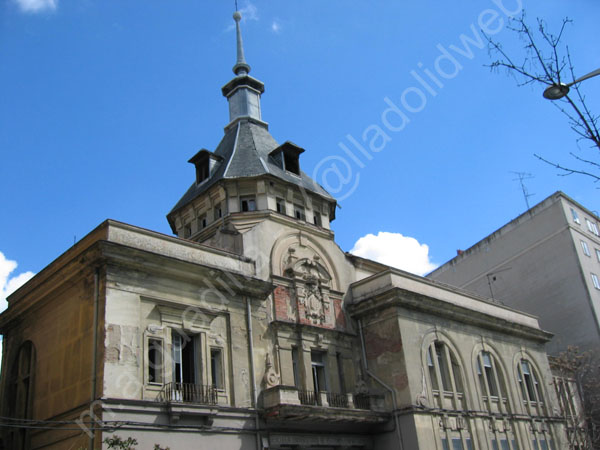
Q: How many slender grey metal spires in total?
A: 1